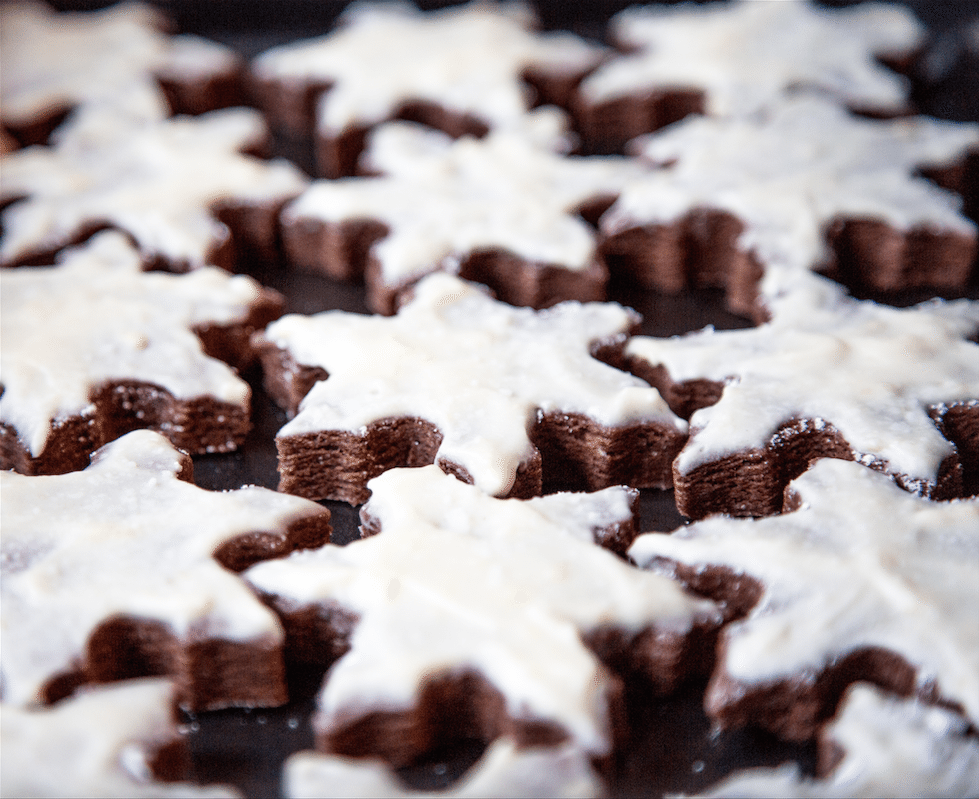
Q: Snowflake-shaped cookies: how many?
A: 15